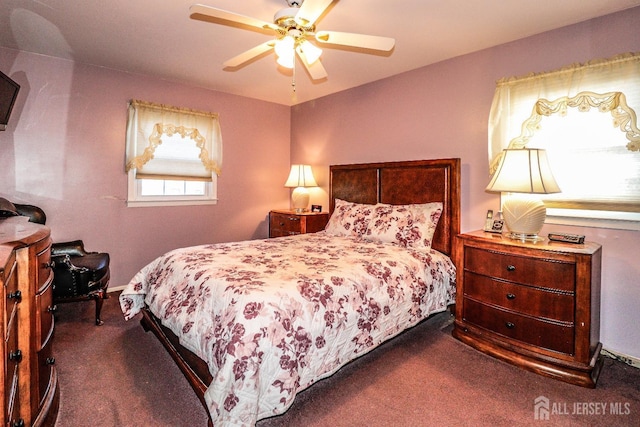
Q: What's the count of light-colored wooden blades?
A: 5